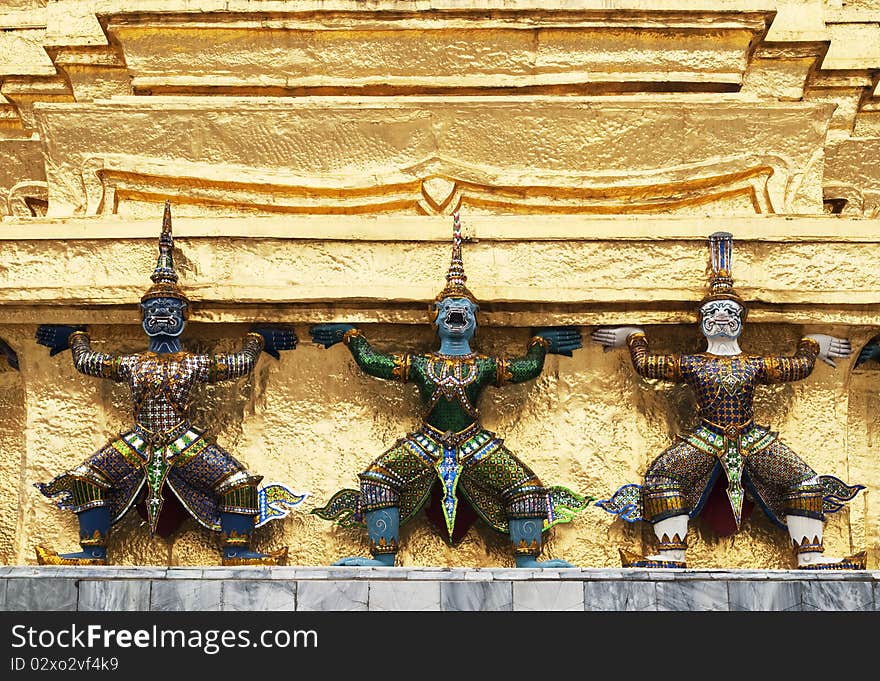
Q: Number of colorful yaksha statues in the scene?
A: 3